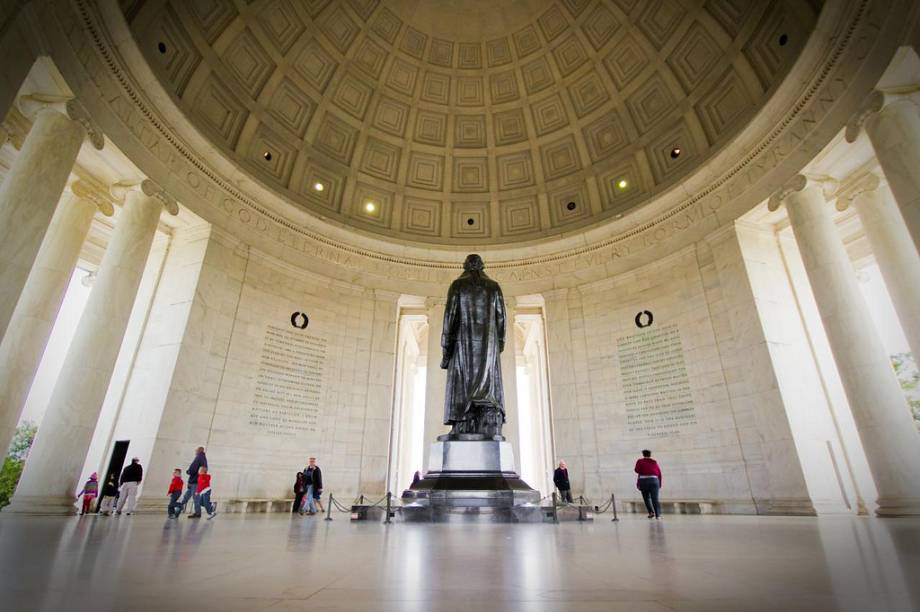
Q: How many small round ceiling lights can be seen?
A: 9